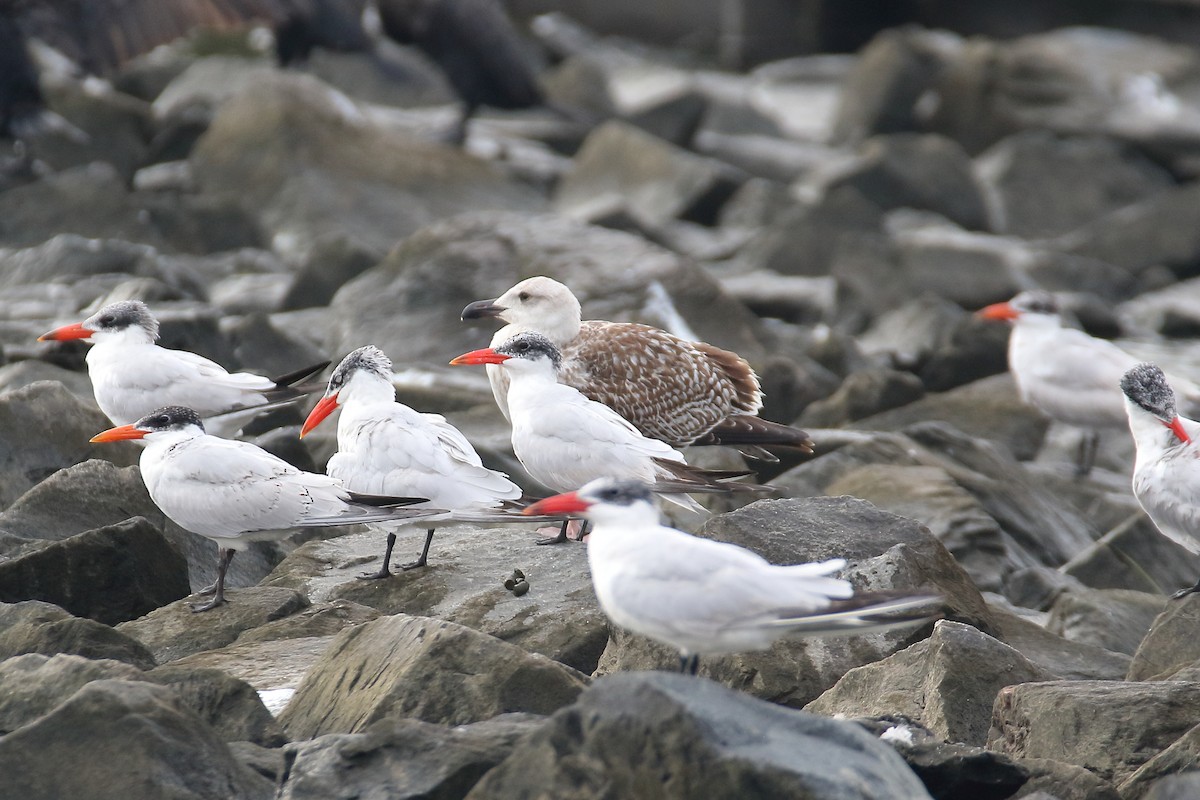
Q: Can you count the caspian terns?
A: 7